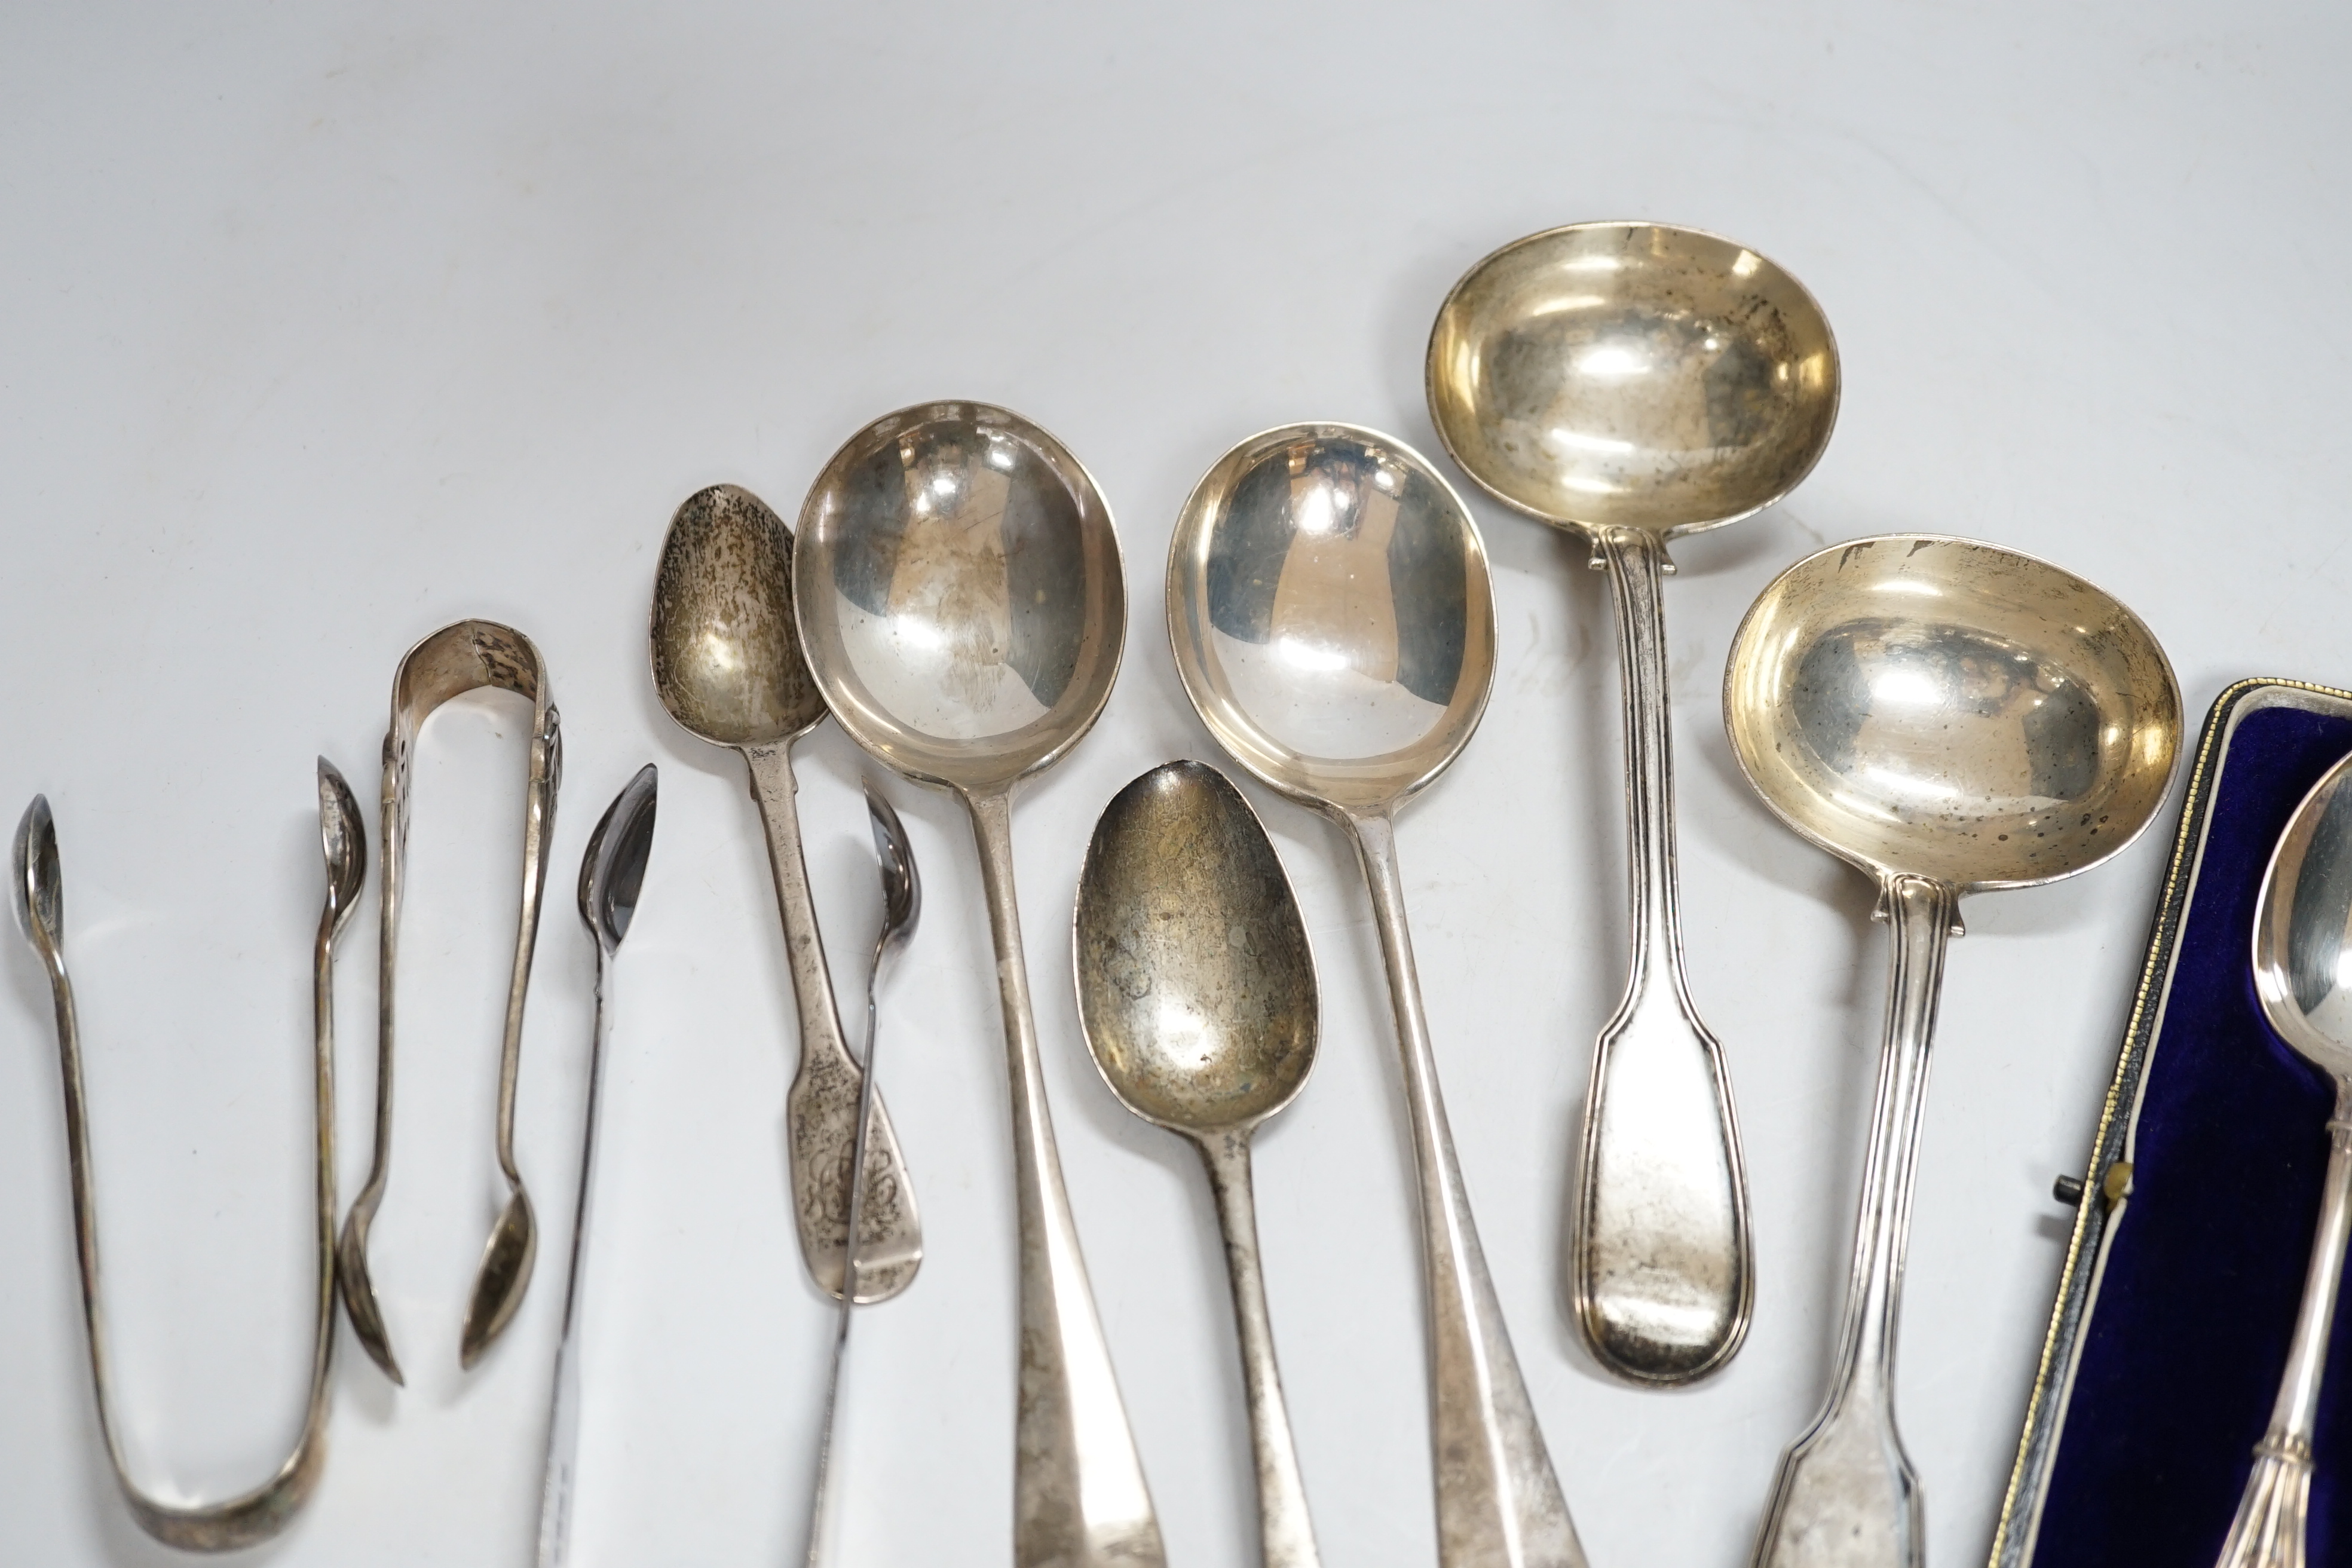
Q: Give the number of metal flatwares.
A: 10